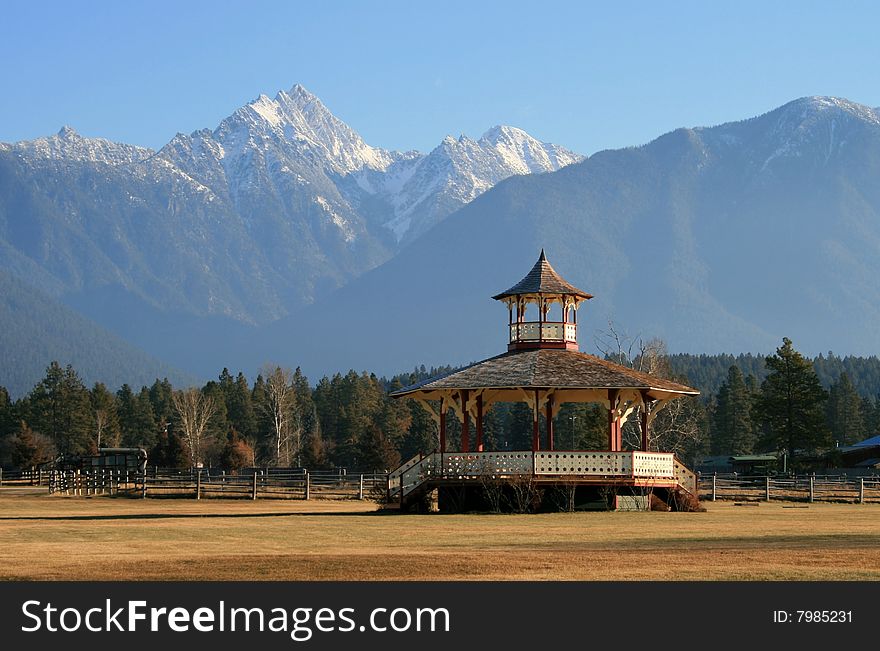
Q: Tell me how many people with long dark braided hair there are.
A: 0